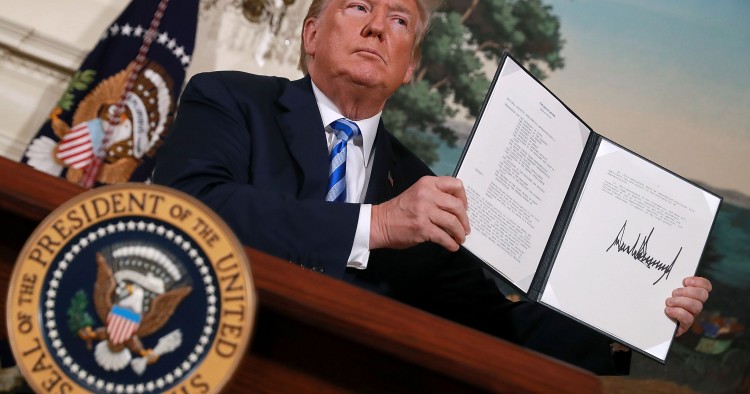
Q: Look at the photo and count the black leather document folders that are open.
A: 1